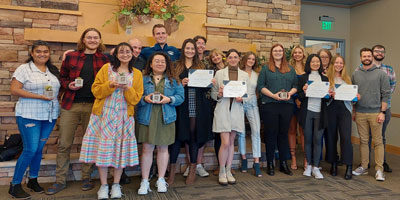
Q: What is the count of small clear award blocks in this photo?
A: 5